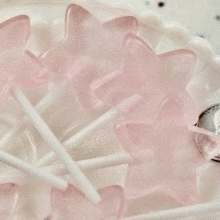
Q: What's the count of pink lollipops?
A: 6